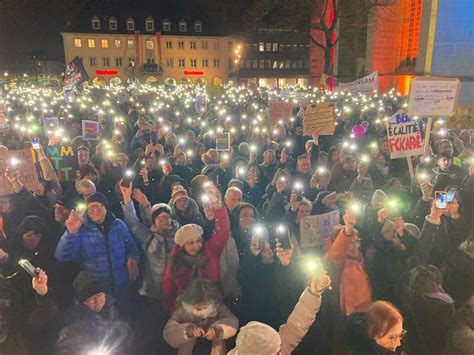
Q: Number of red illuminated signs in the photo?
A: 2